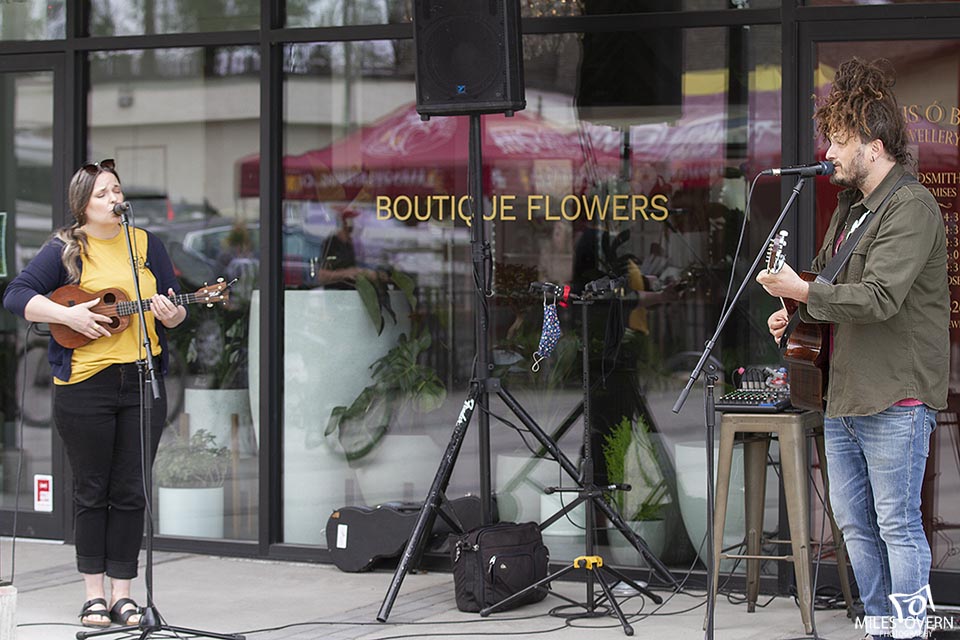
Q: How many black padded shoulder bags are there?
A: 1